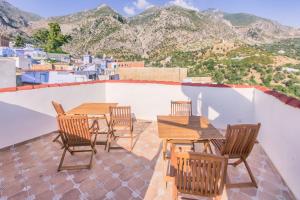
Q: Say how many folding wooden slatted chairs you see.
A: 6